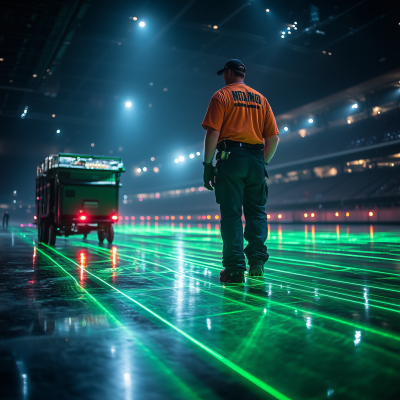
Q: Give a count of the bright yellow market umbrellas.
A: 0